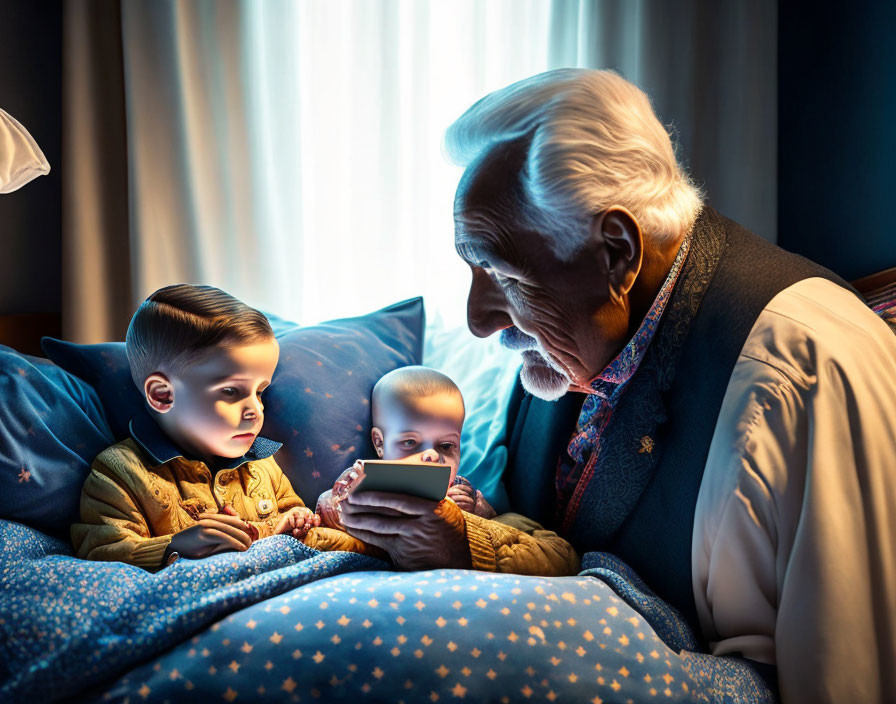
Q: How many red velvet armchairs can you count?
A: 0